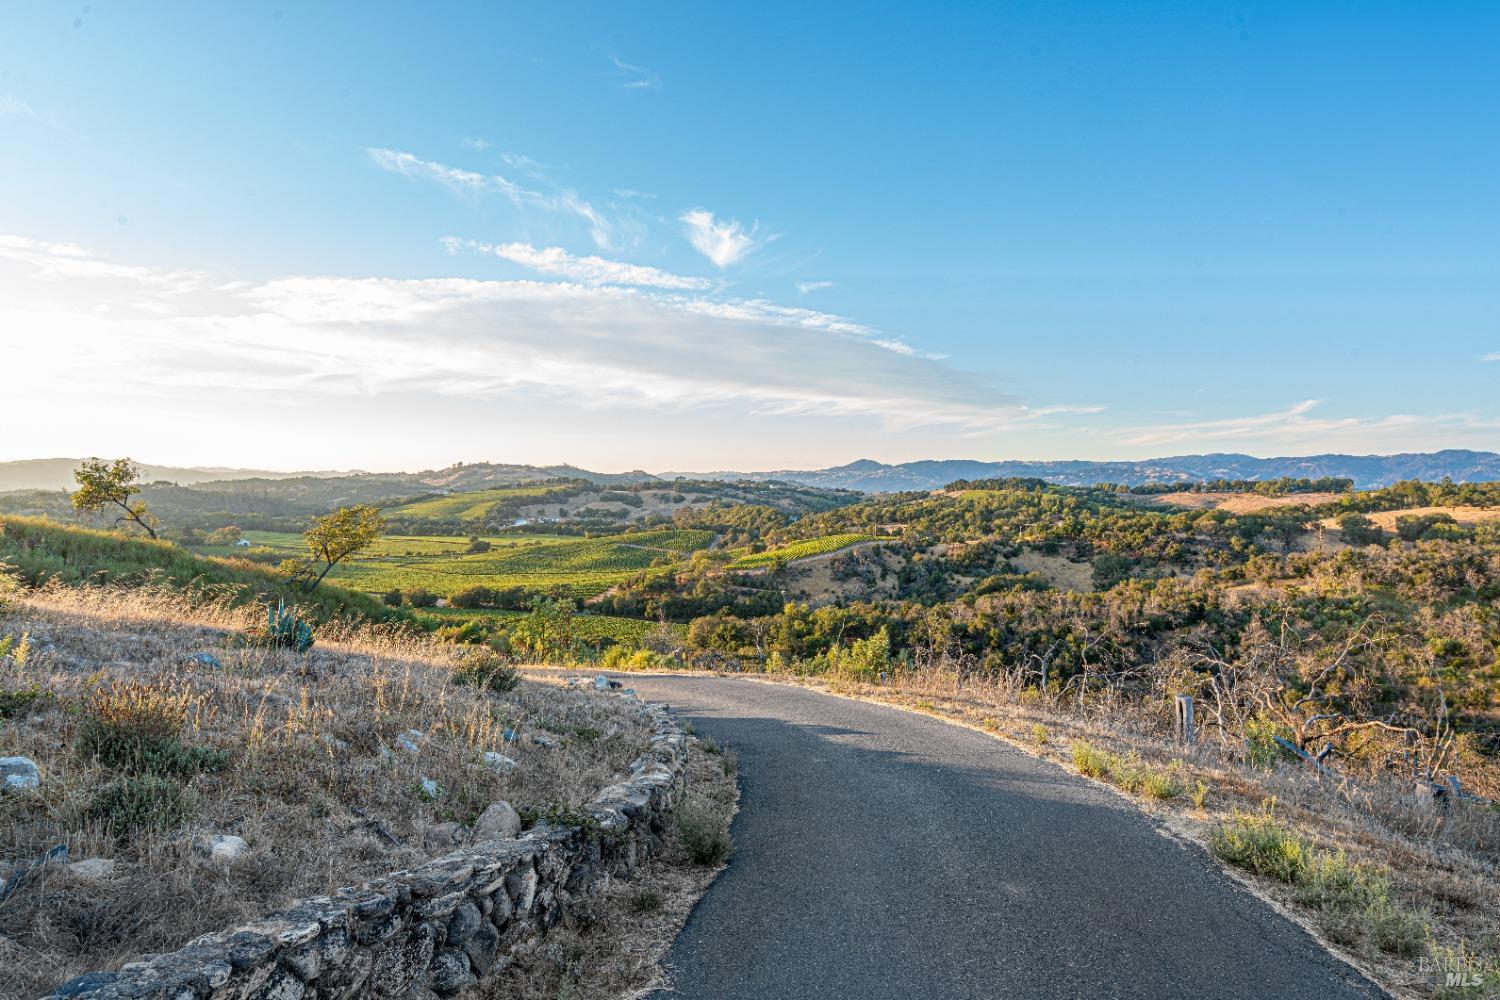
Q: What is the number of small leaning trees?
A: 2